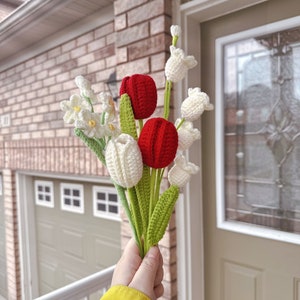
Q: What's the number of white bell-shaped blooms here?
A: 4